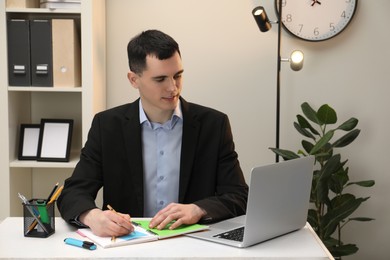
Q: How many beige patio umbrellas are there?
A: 0